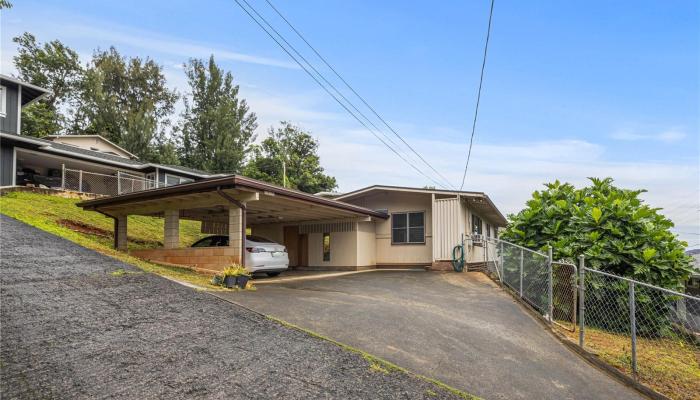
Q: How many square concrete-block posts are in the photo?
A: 3